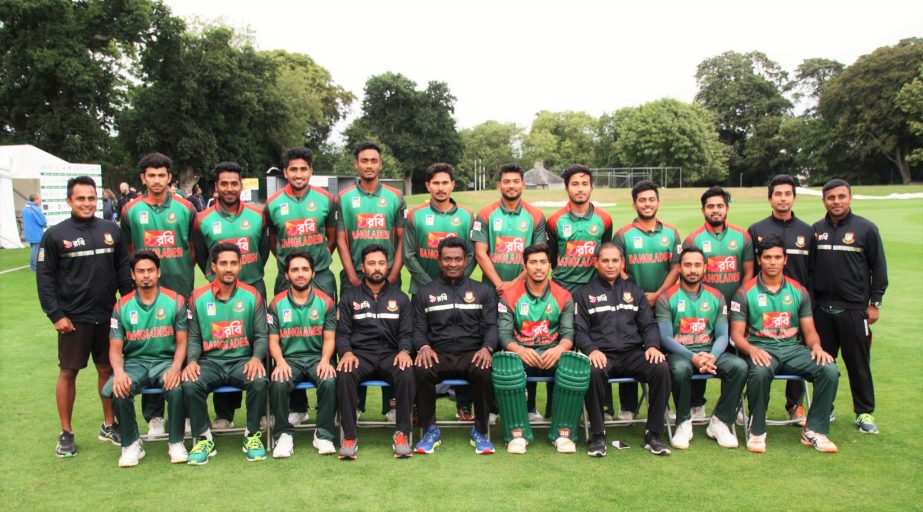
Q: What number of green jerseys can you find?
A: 15